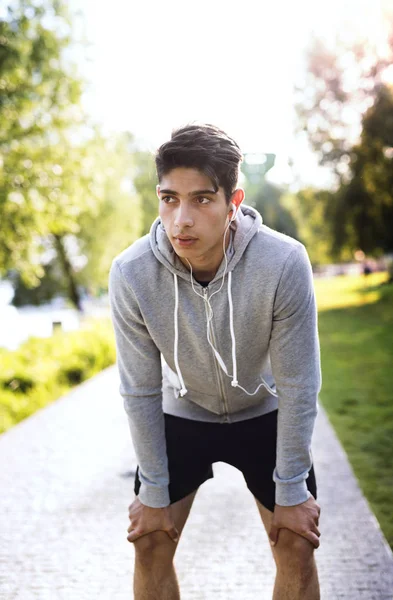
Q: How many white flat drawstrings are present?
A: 2